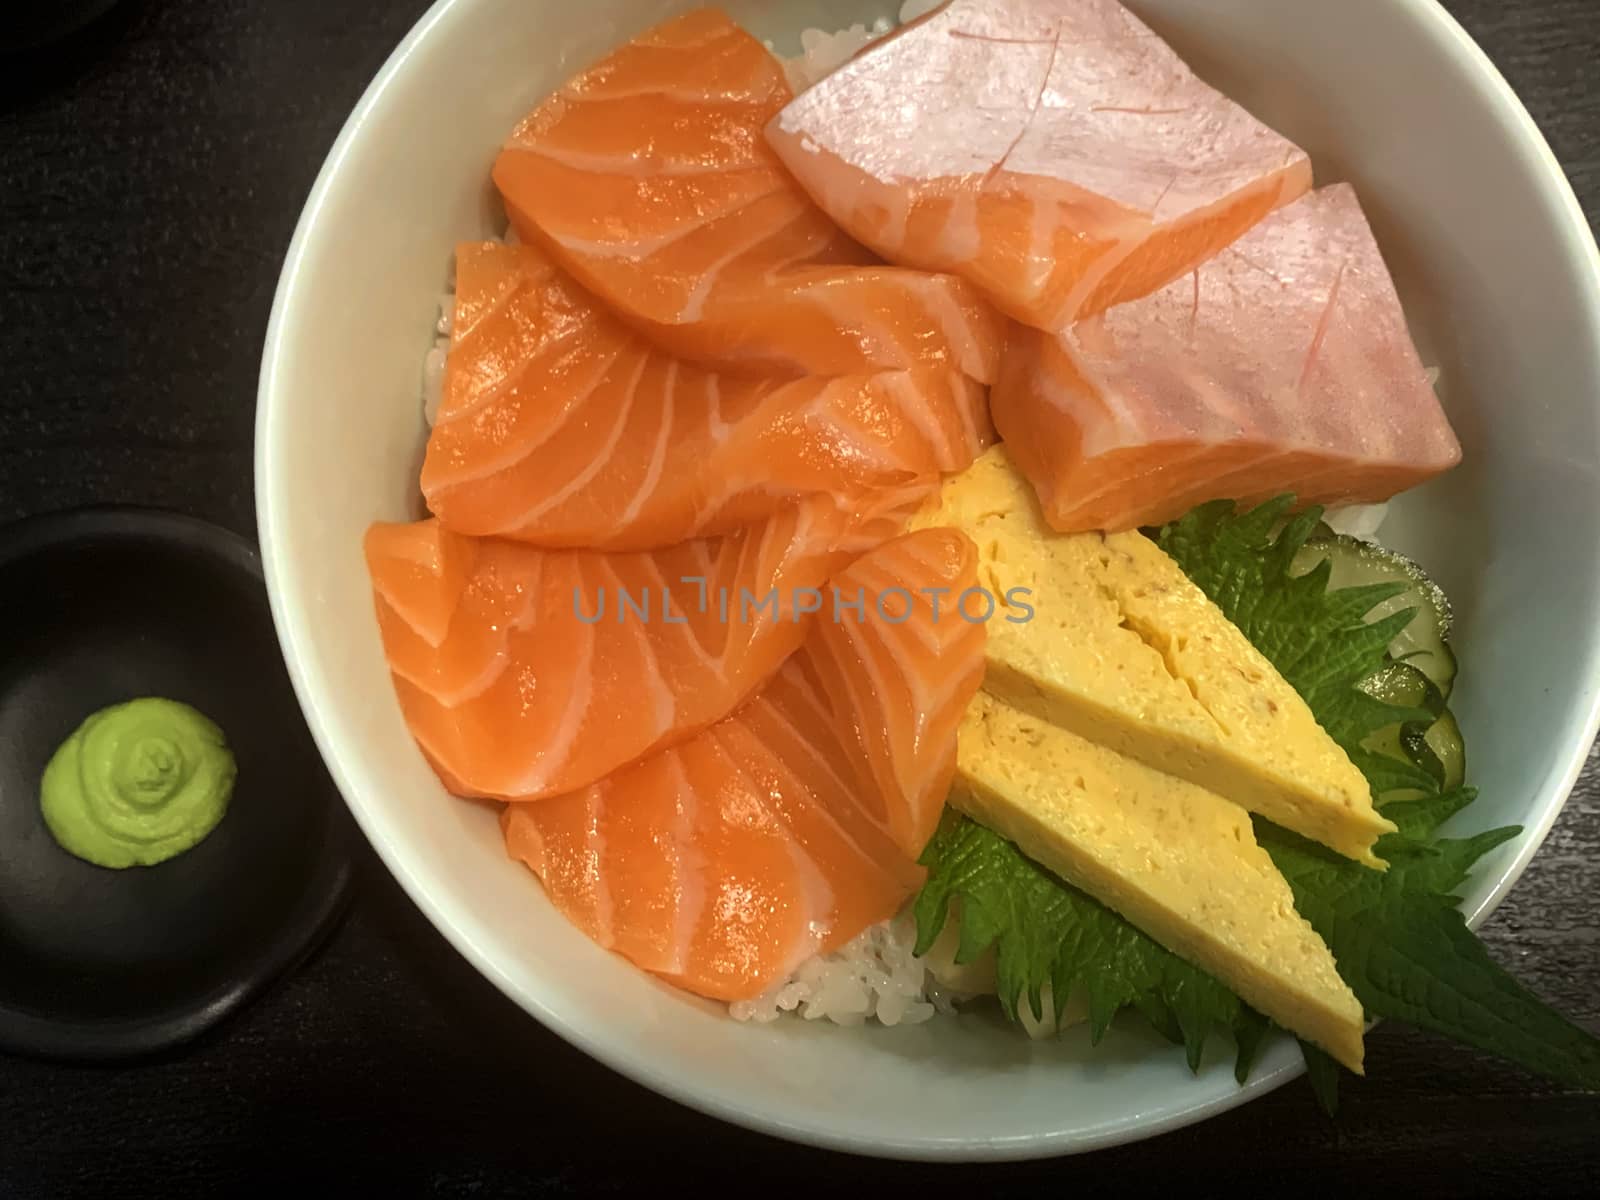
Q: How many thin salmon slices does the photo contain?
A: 4